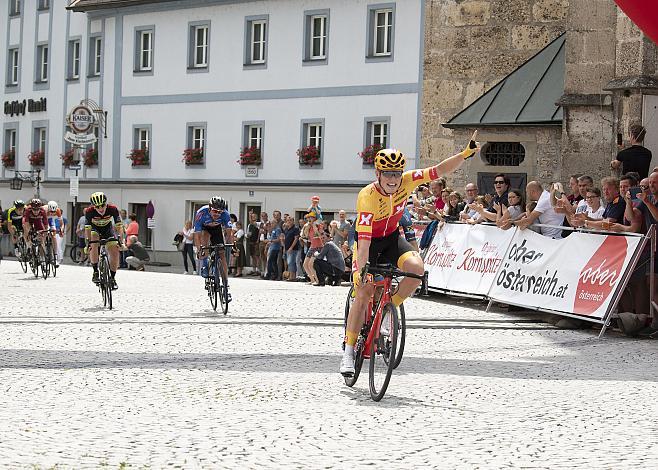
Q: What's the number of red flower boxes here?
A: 9